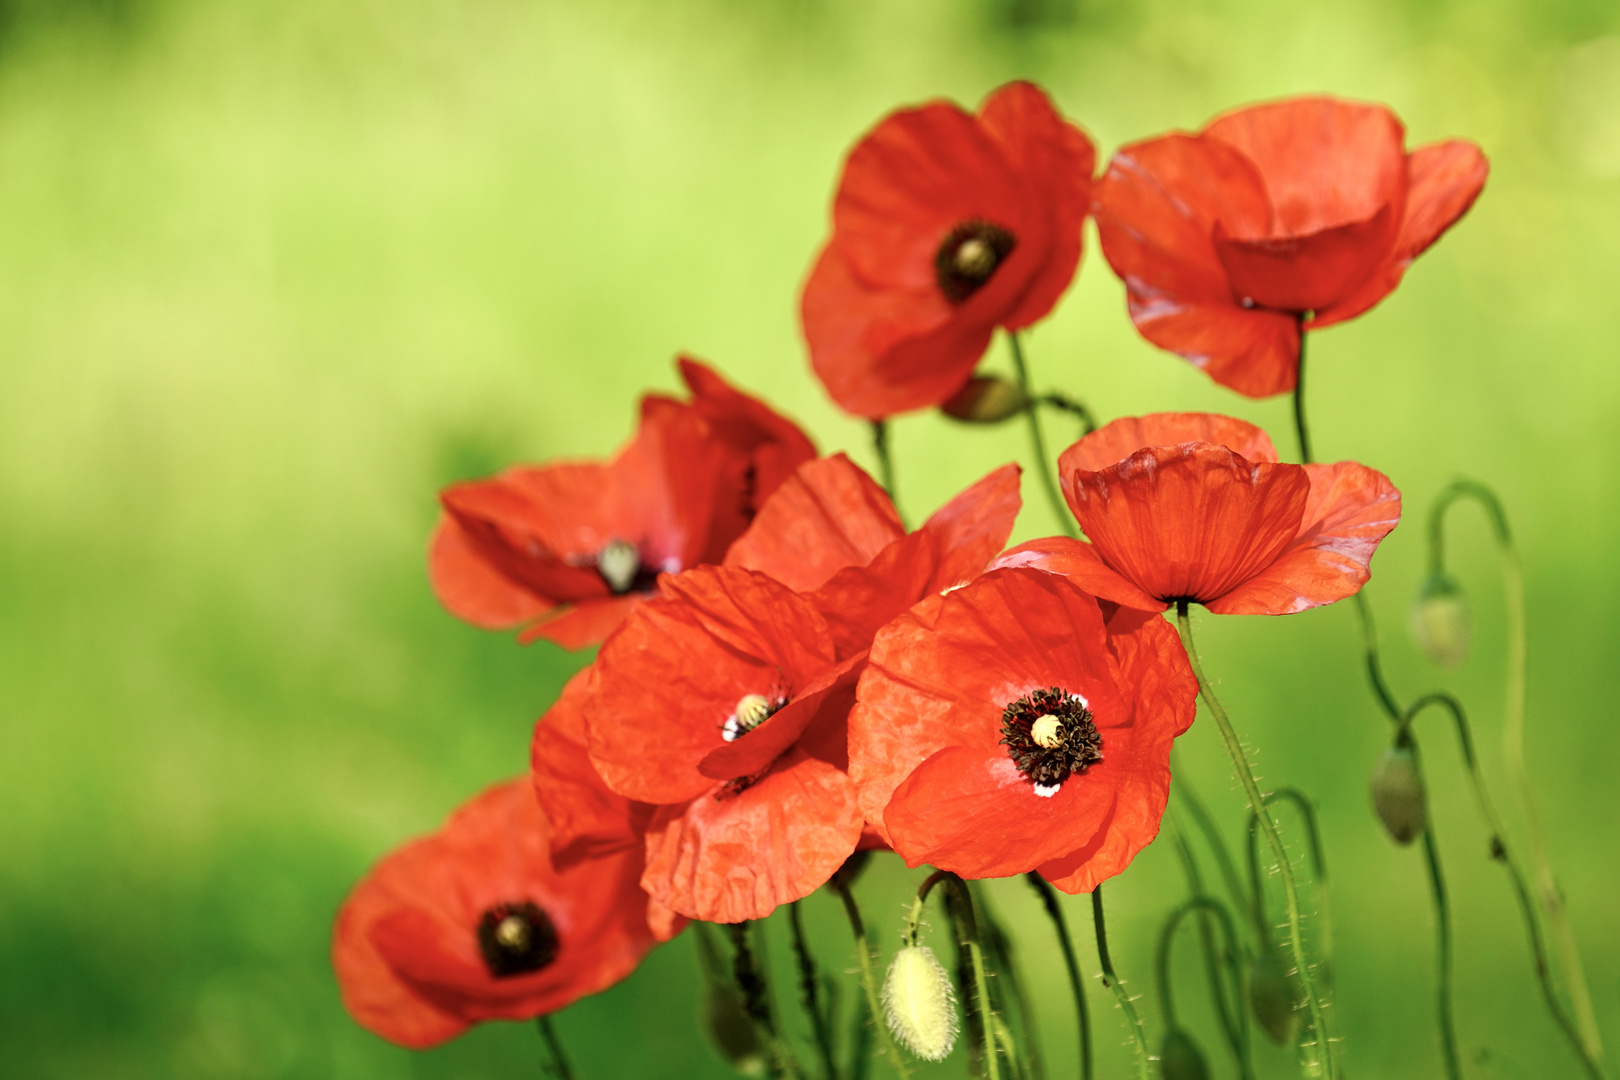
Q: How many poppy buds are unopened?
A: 7